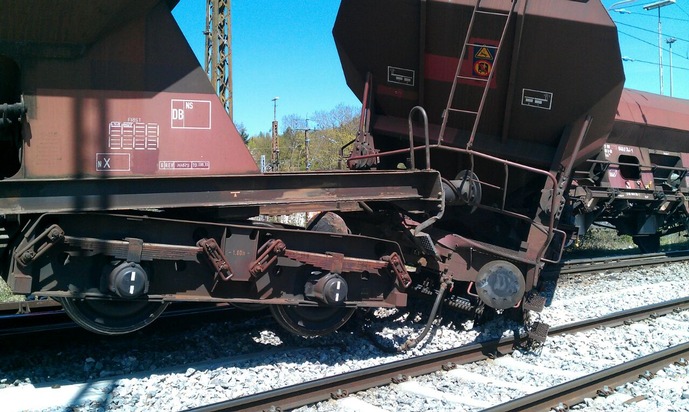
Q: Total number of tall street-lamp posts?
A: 2